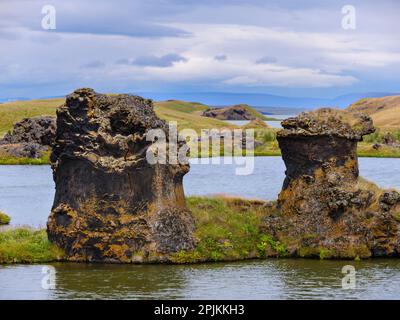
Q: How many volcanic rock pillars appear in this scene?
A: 2